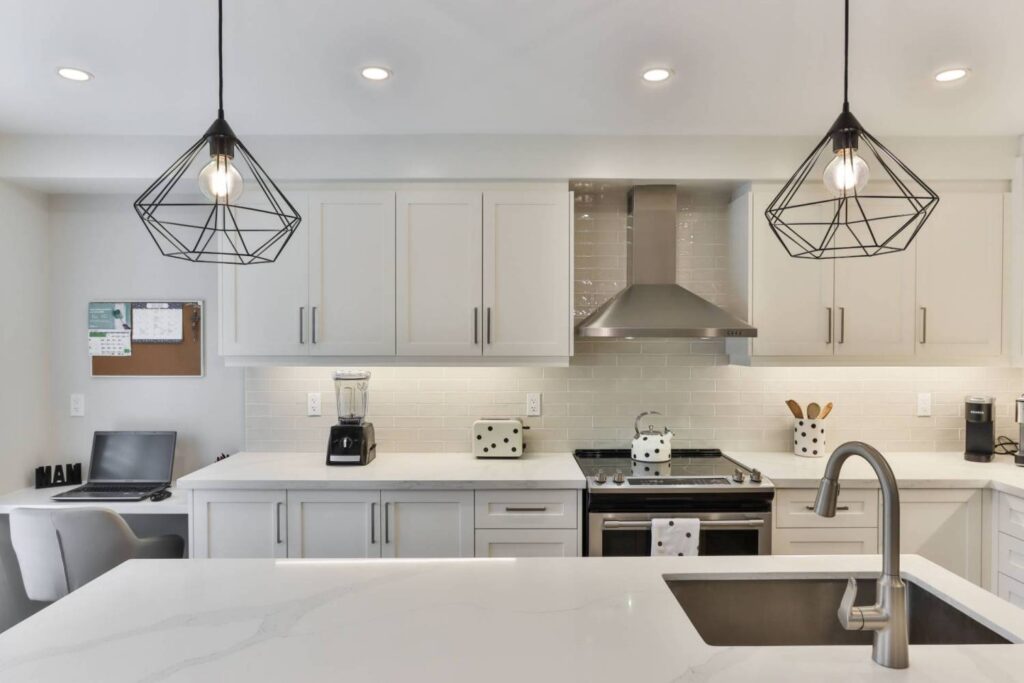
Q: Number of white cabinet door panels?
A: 11